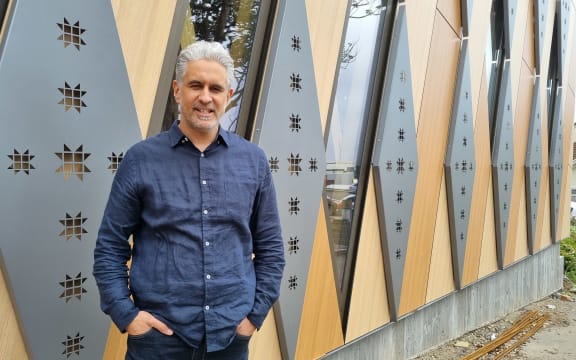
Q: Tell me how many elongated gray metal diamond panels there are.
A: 7